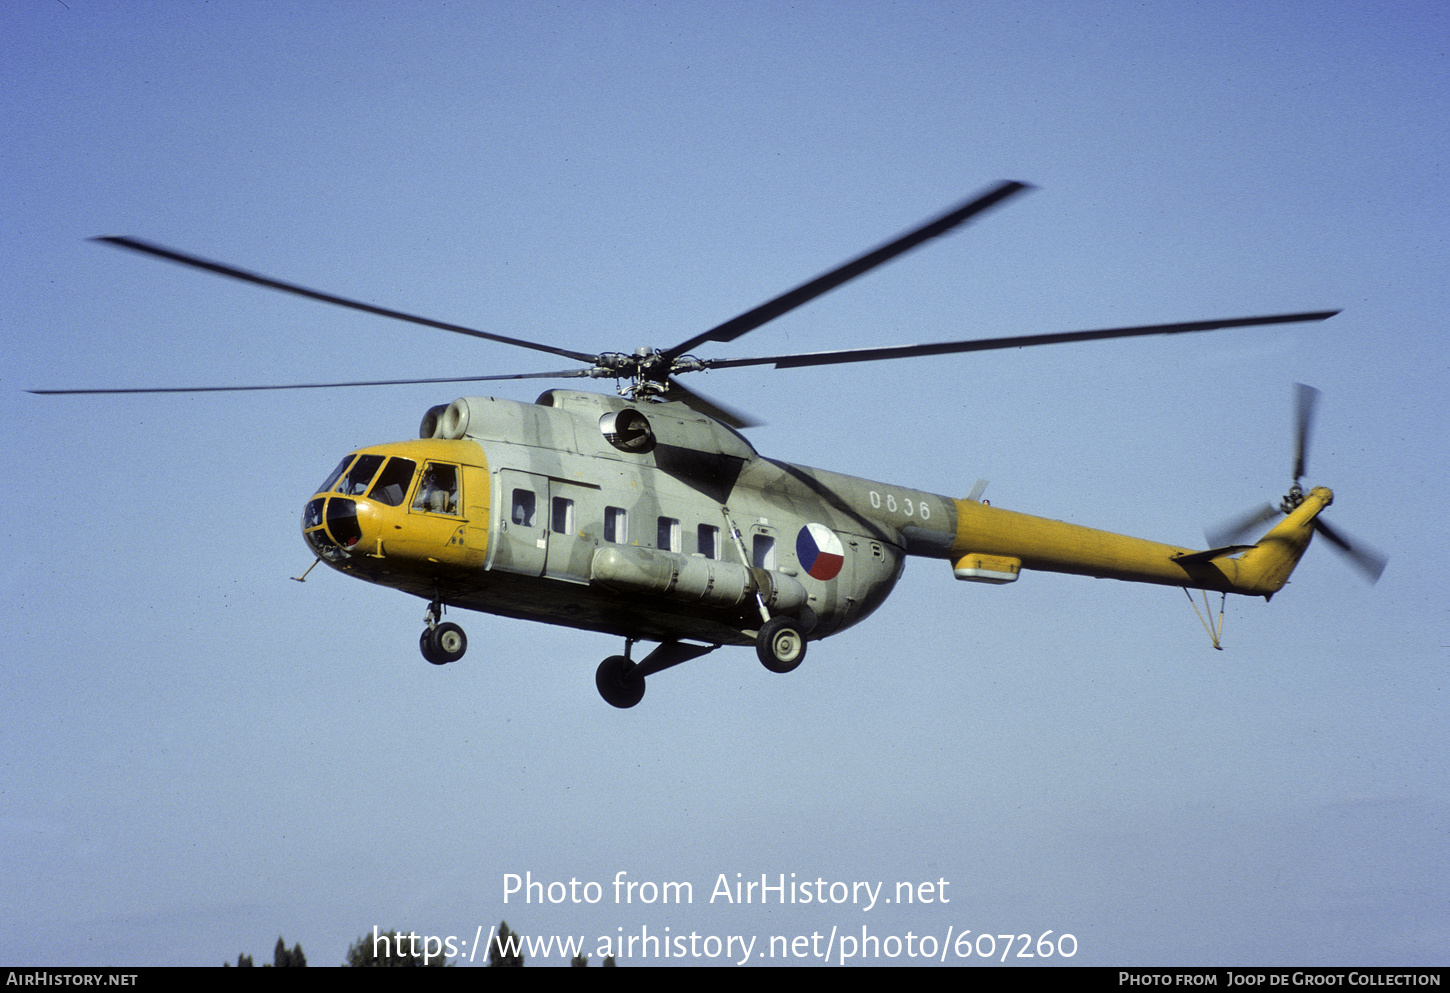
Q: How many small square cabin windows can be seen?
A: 6